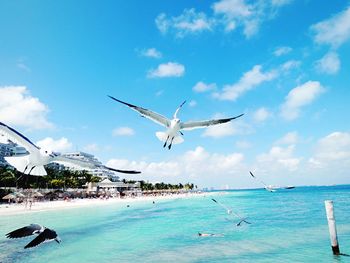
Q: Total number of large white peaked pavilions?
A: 1